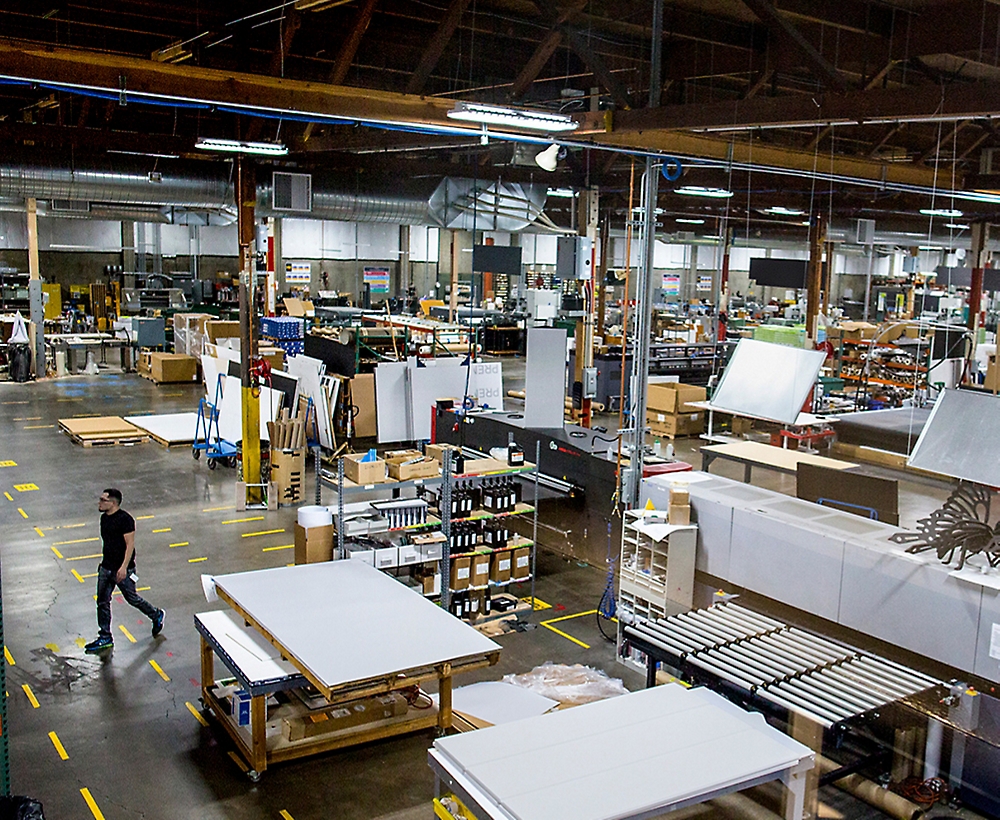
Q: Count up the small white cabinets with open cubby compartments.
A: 1